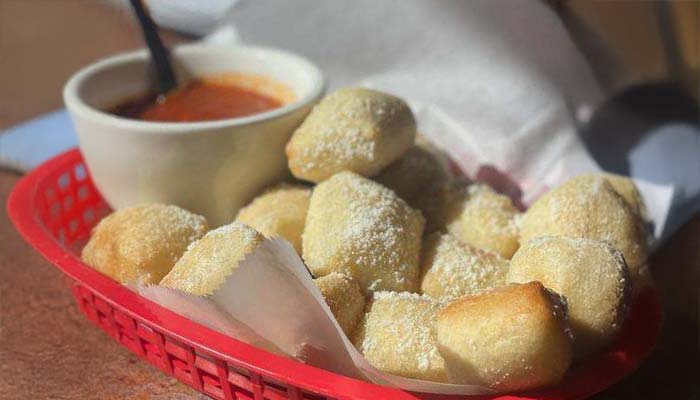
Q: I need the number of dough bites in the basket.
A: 14